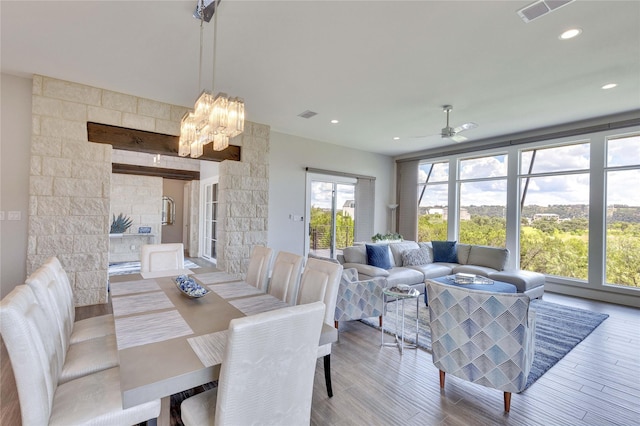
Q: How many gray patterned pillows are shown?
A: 1